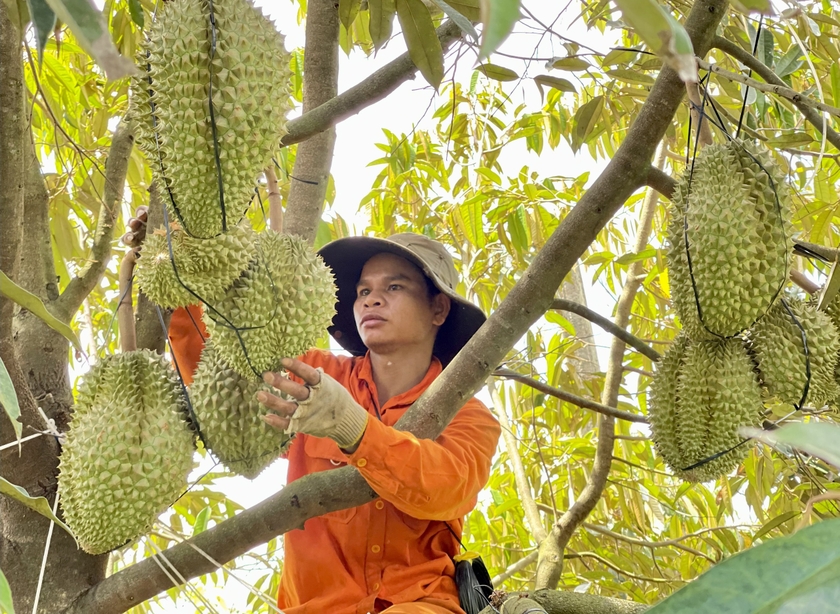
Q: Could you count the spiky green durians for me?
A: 8